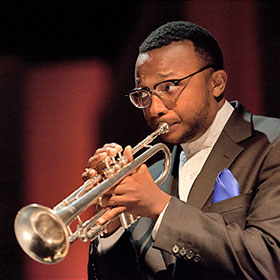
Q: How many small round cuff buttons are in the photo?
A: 4